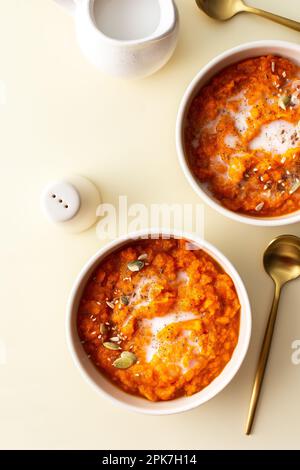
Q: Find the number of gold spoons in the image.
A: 2